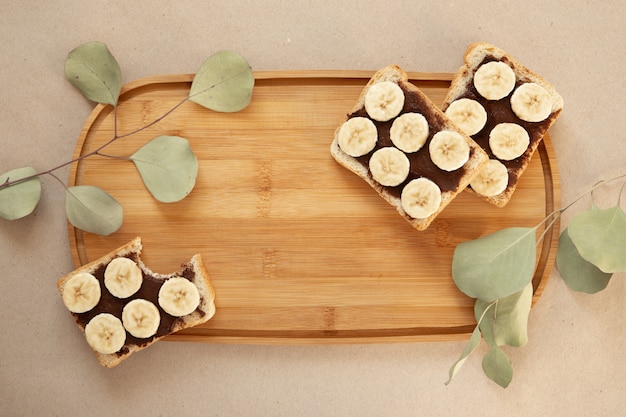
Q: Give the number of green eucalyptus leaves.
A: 12